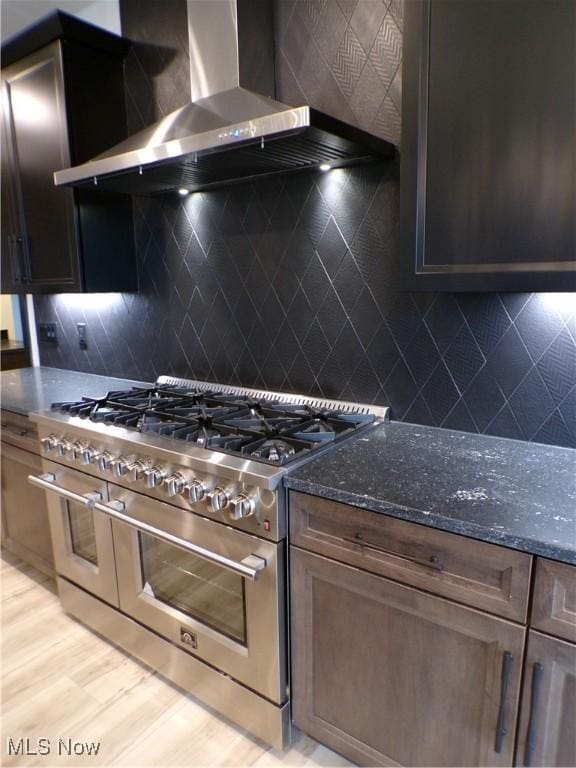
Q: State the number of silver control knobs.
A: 12